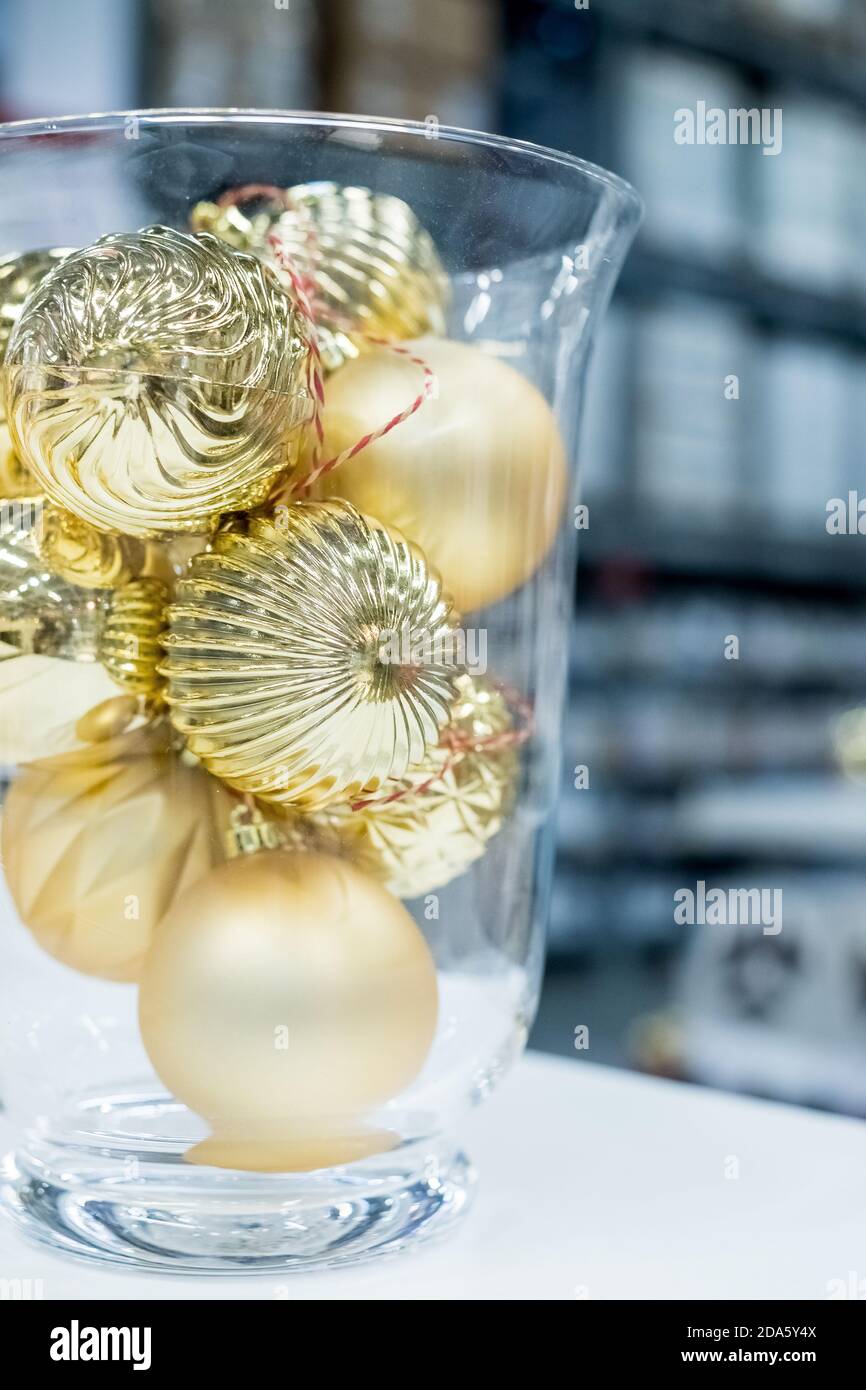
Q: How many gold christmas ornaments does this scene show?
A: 9